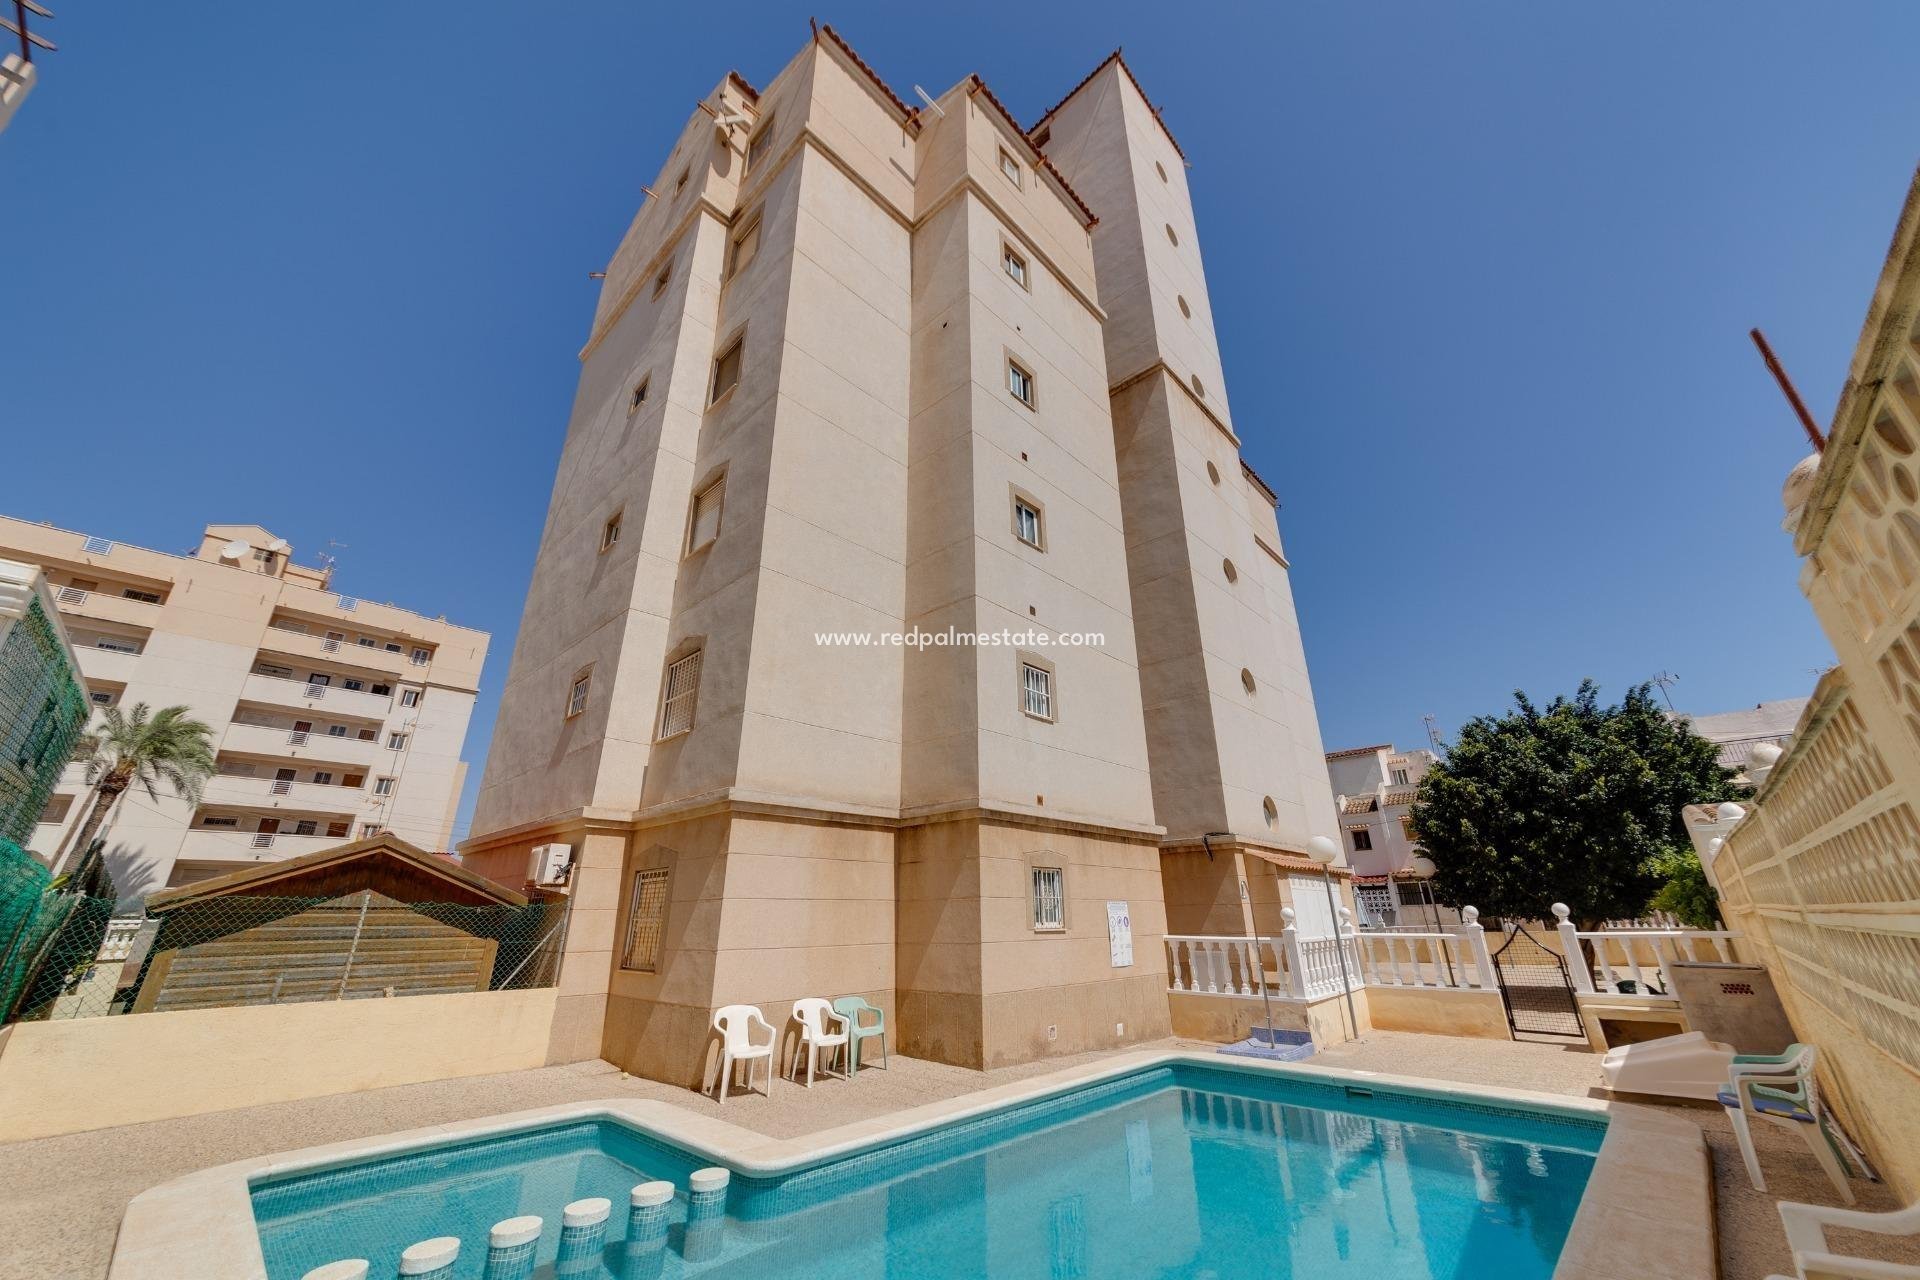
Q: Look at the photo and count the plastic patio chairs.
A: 6